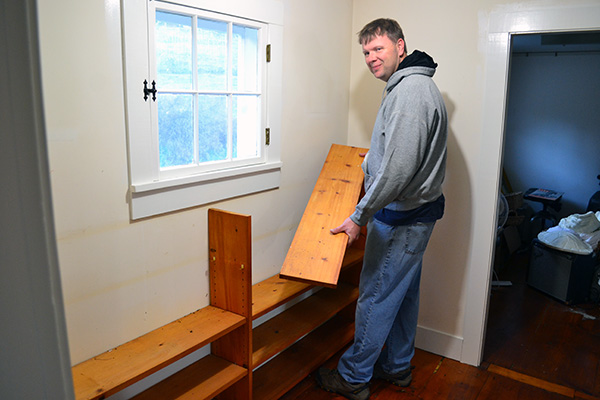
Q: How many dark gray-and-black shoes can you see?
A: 2